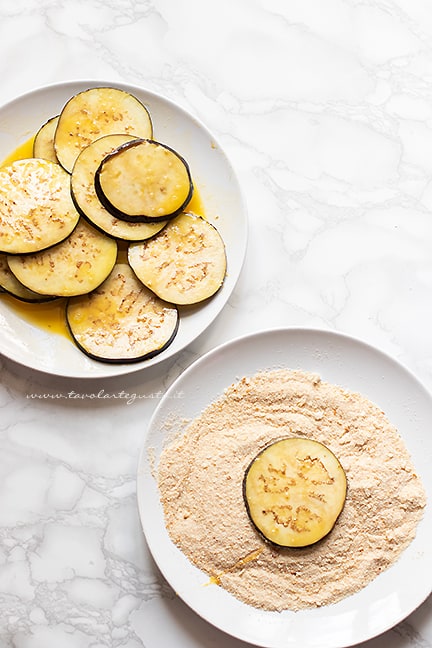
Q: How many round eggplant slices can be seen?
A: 10